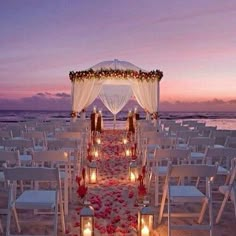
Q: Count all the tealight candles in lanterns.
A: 8